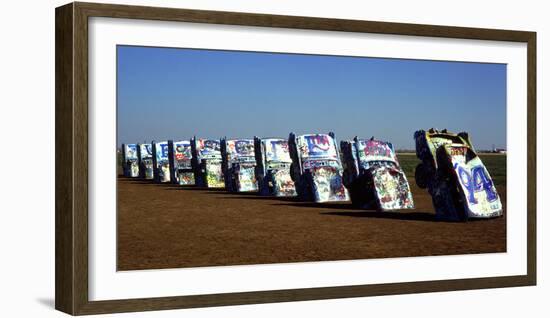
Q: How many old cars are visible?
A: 10